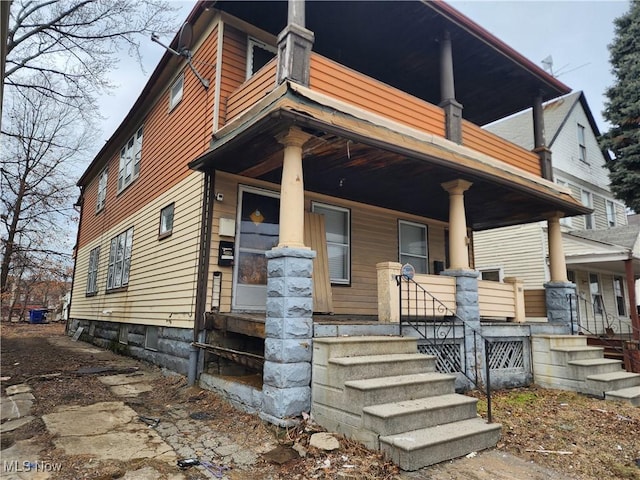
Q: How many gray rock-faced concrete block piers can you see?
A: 3